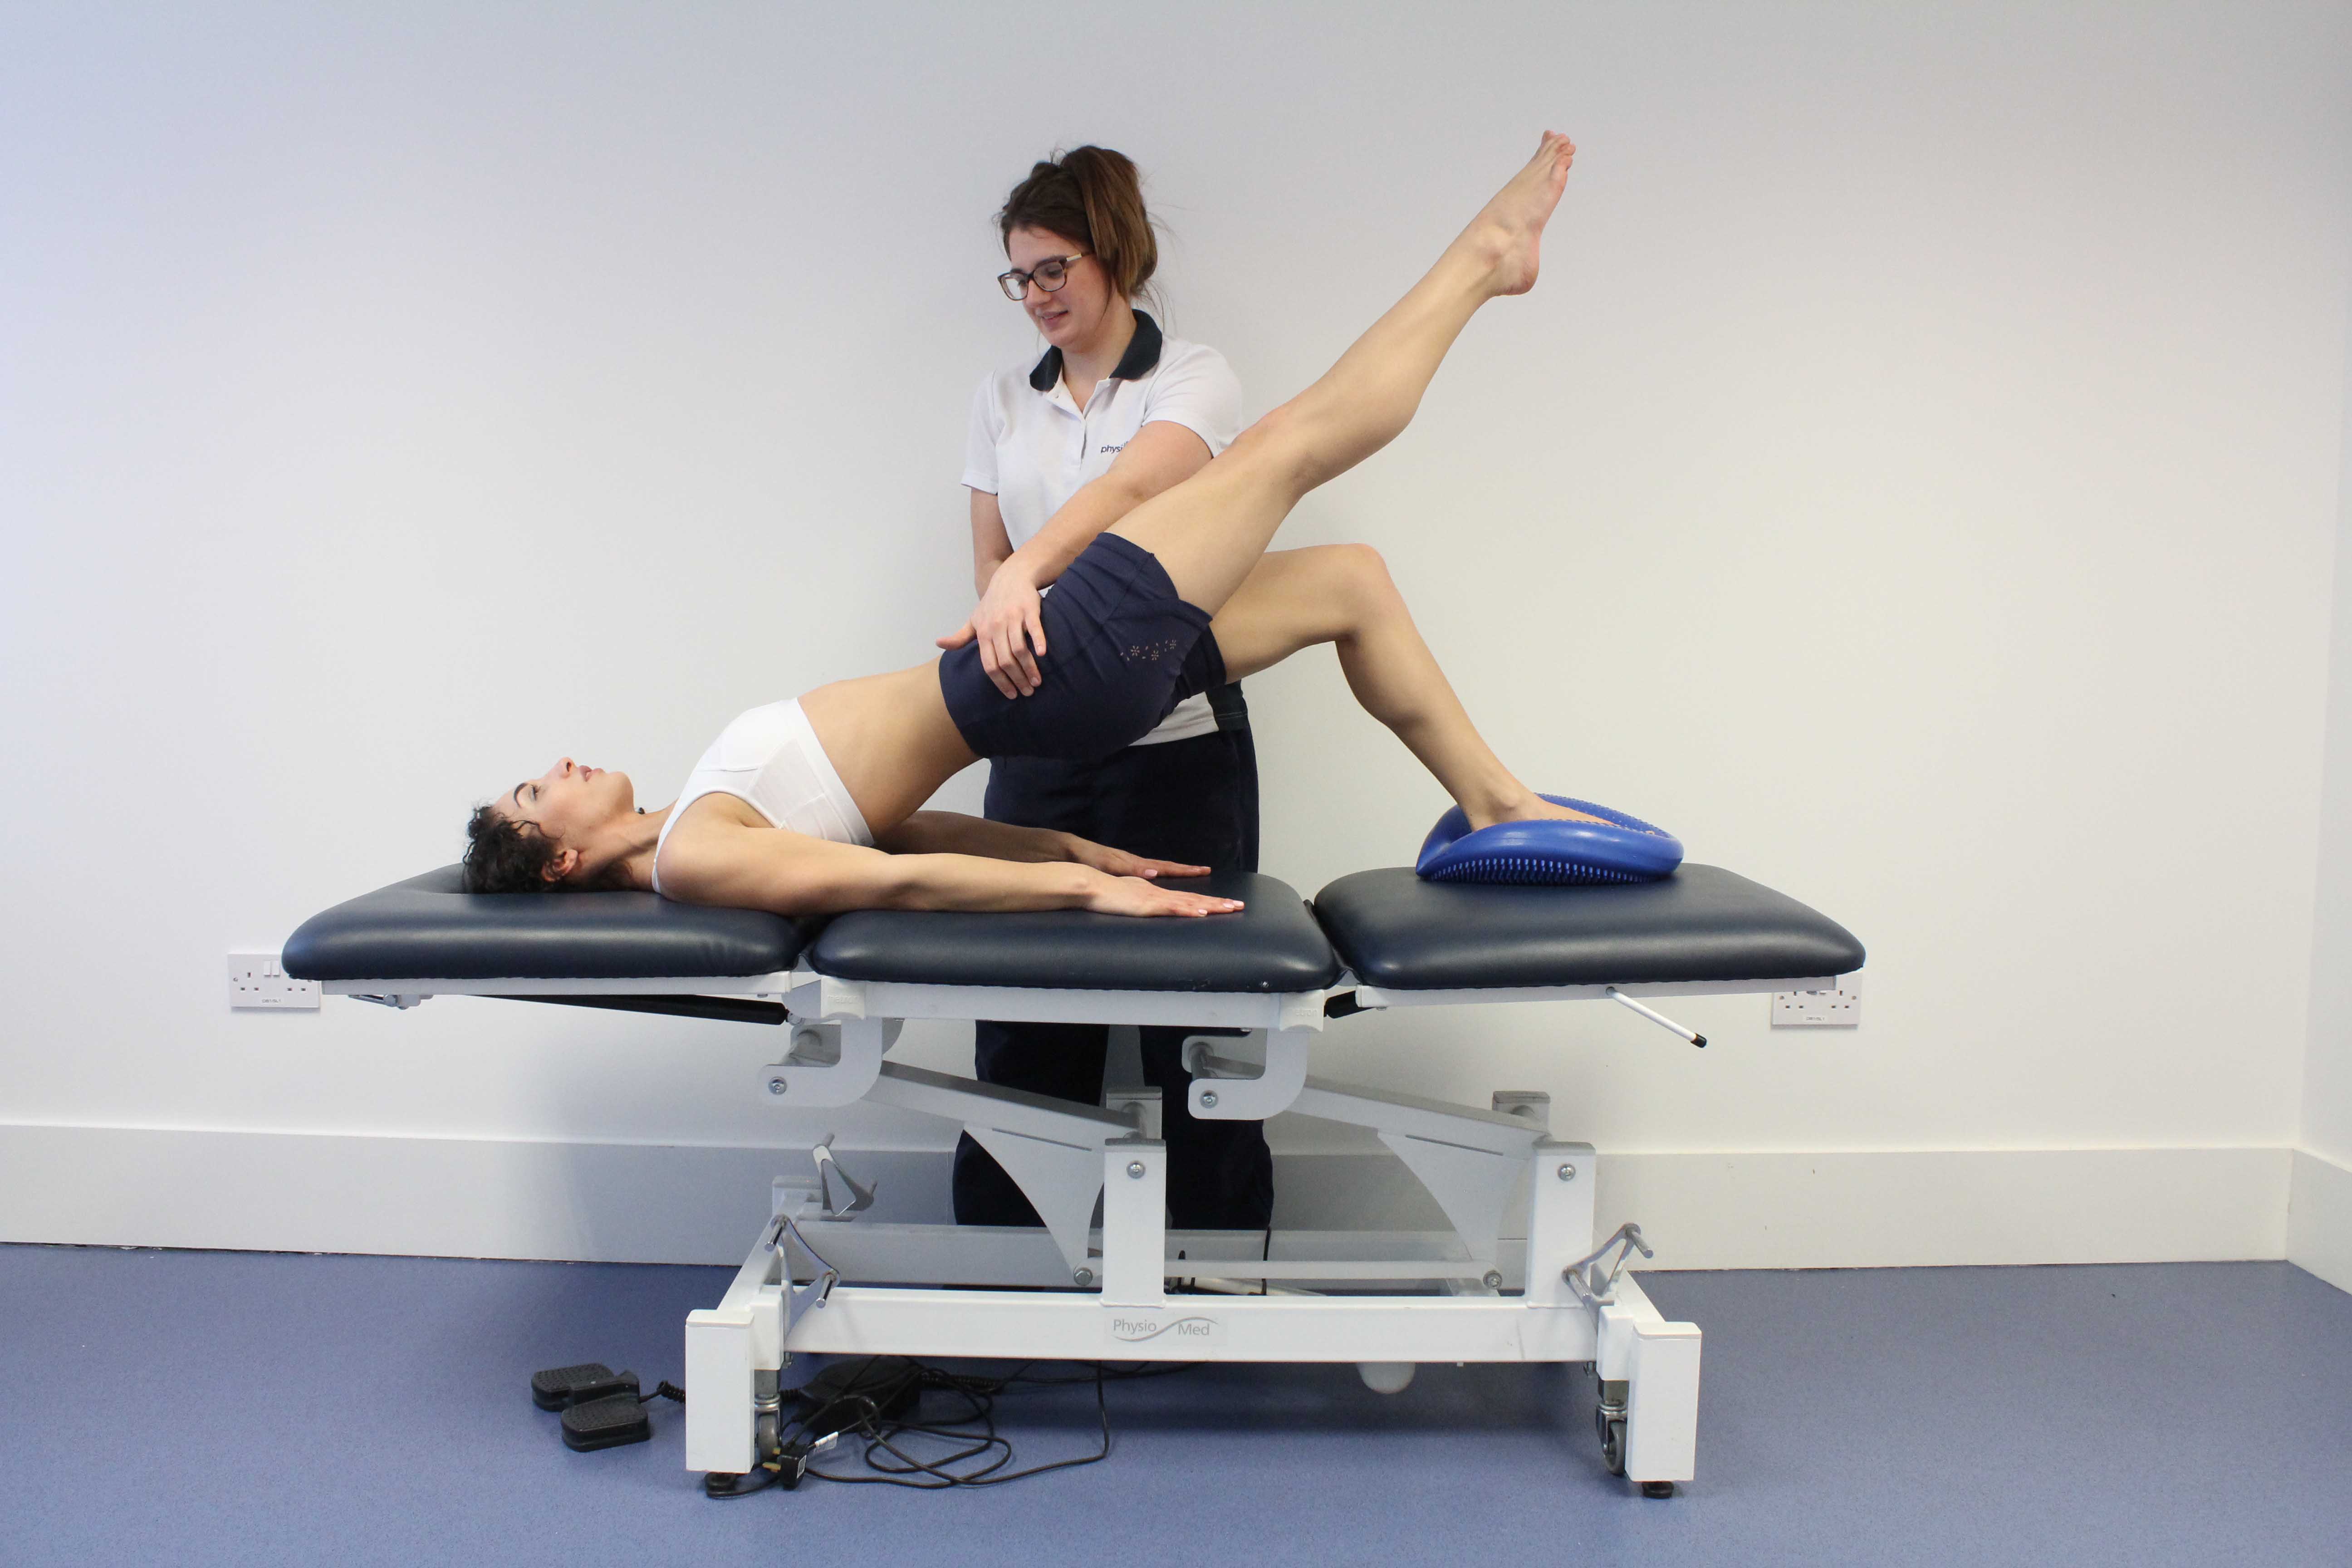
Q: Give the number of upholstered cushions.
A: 3